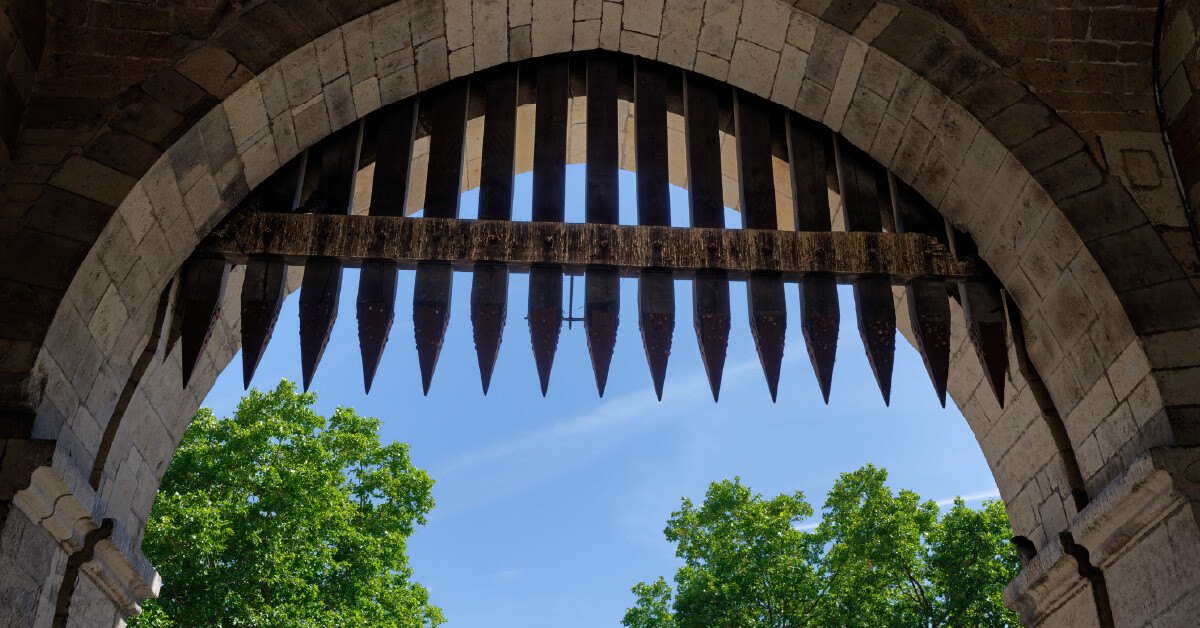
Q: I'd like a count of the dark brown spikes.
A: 15